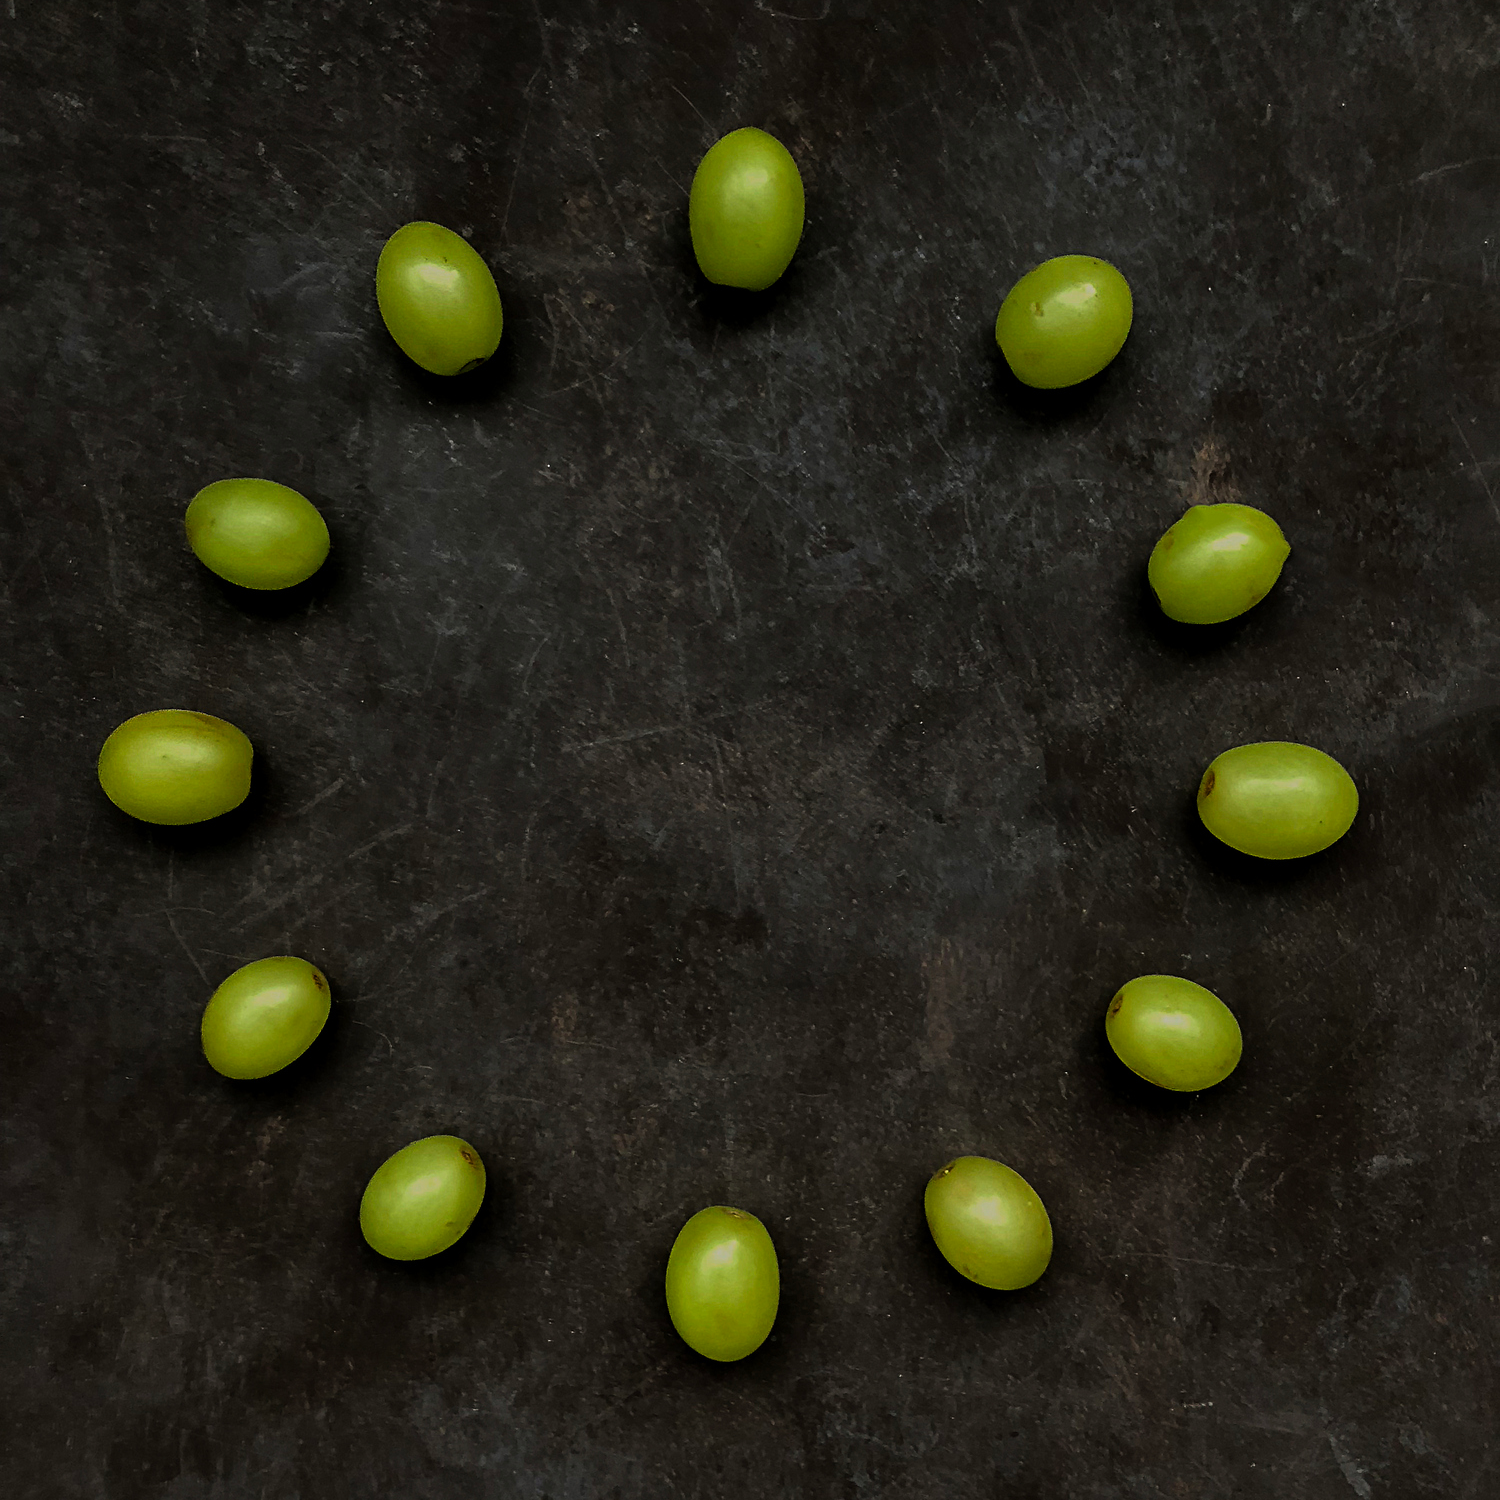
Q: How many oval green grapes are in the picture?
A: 12